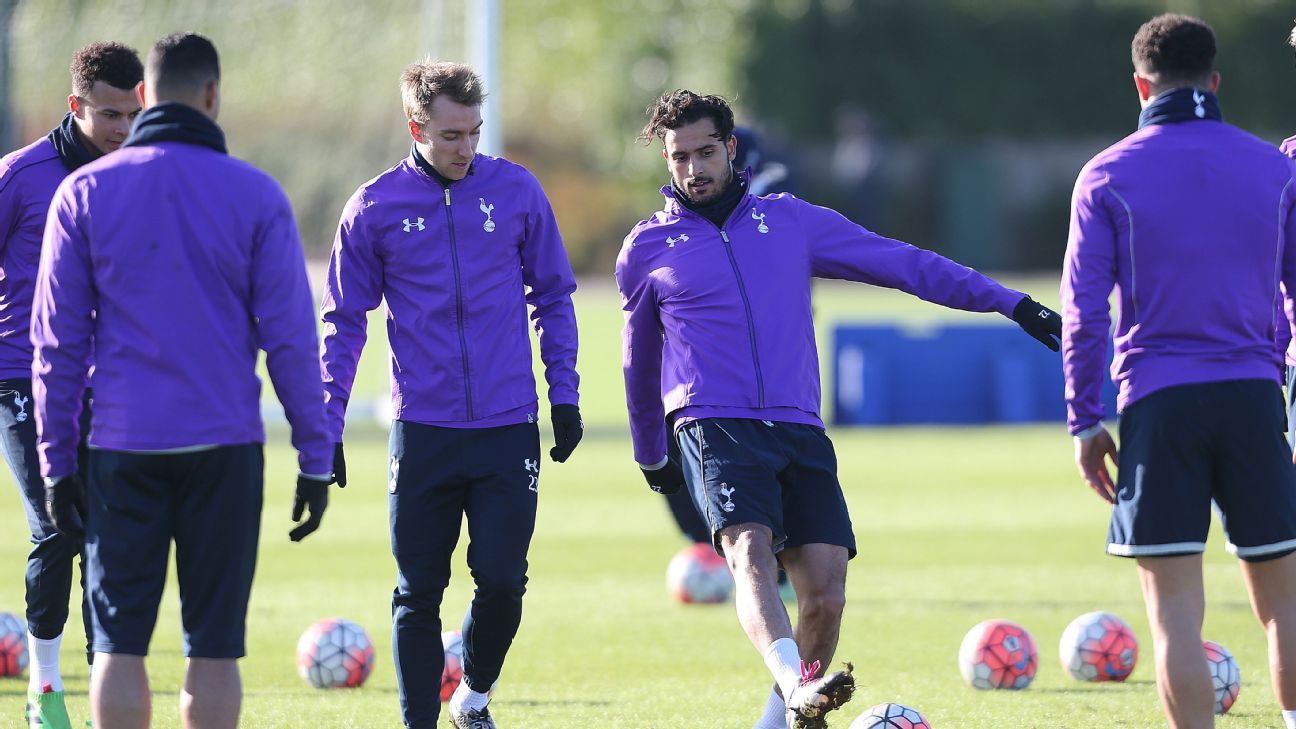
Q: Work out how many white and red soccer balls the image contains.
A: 8